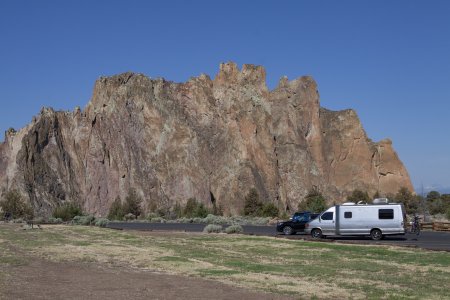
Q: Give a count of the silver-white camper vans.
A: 1